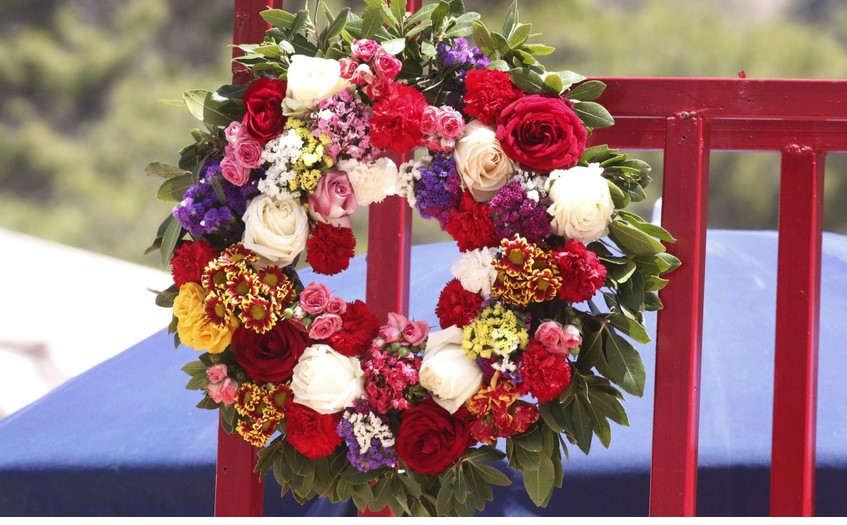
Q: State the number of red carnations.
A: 10